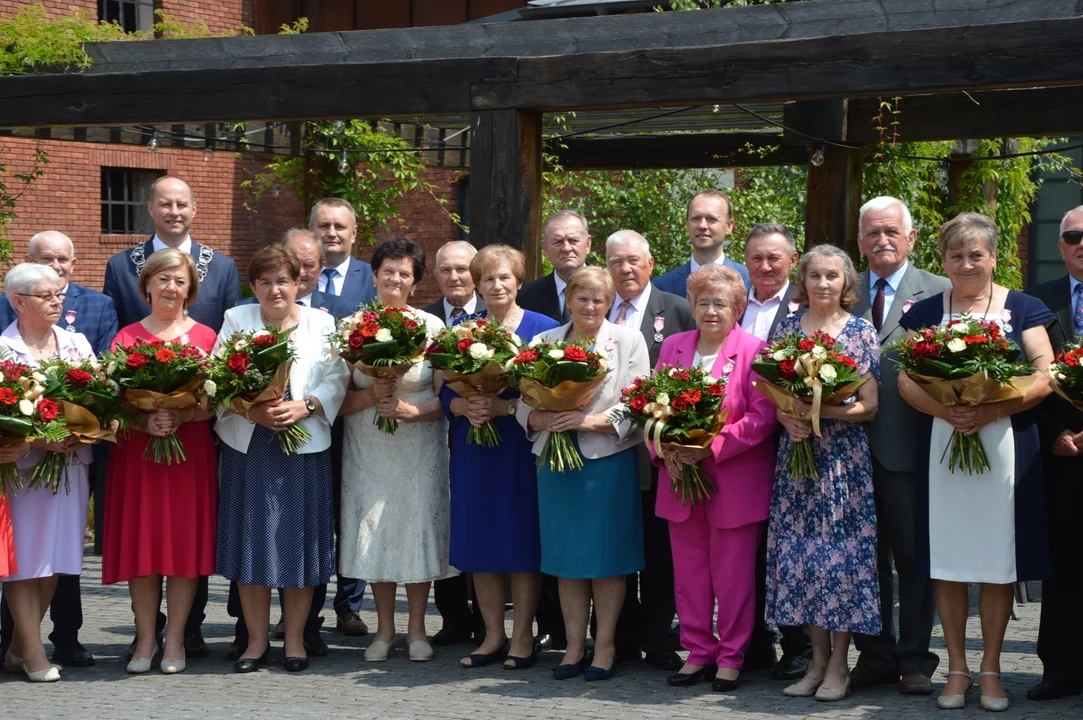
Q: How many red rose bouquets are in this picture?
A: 11